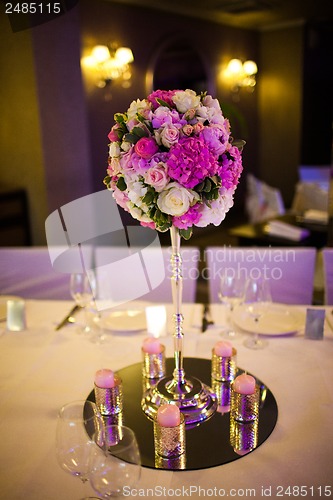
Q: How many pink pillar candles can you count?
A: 5